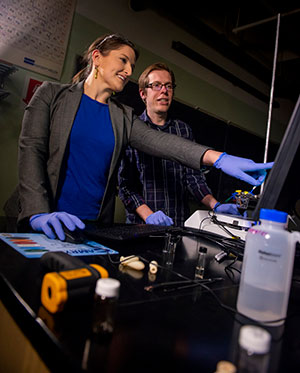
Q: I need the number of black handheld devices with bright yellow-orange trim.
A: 1